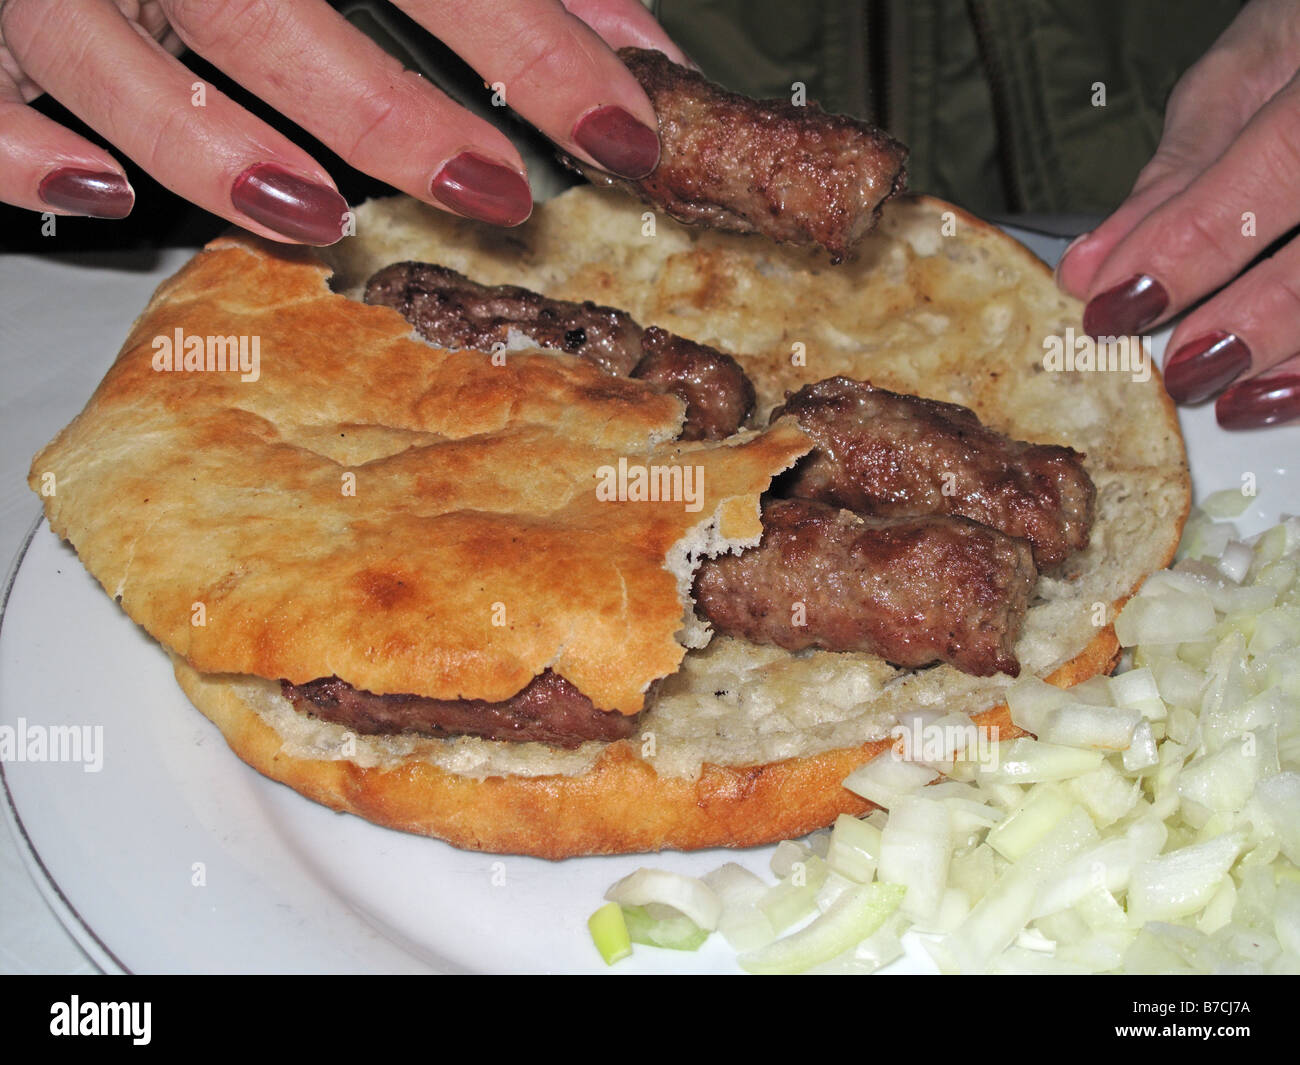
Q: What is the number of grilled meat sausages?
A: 6